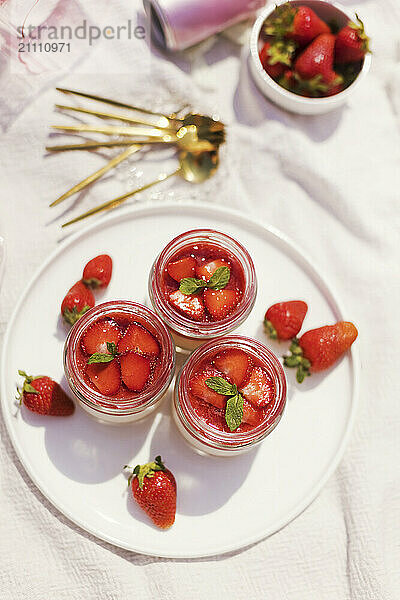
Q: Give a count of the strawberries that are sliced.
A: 12